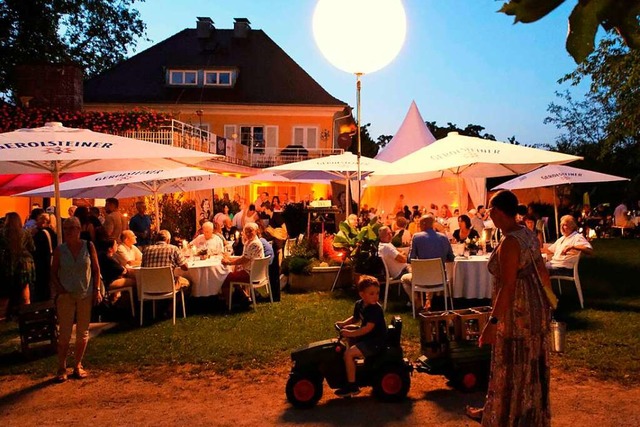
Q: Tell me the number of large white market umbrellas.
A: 5